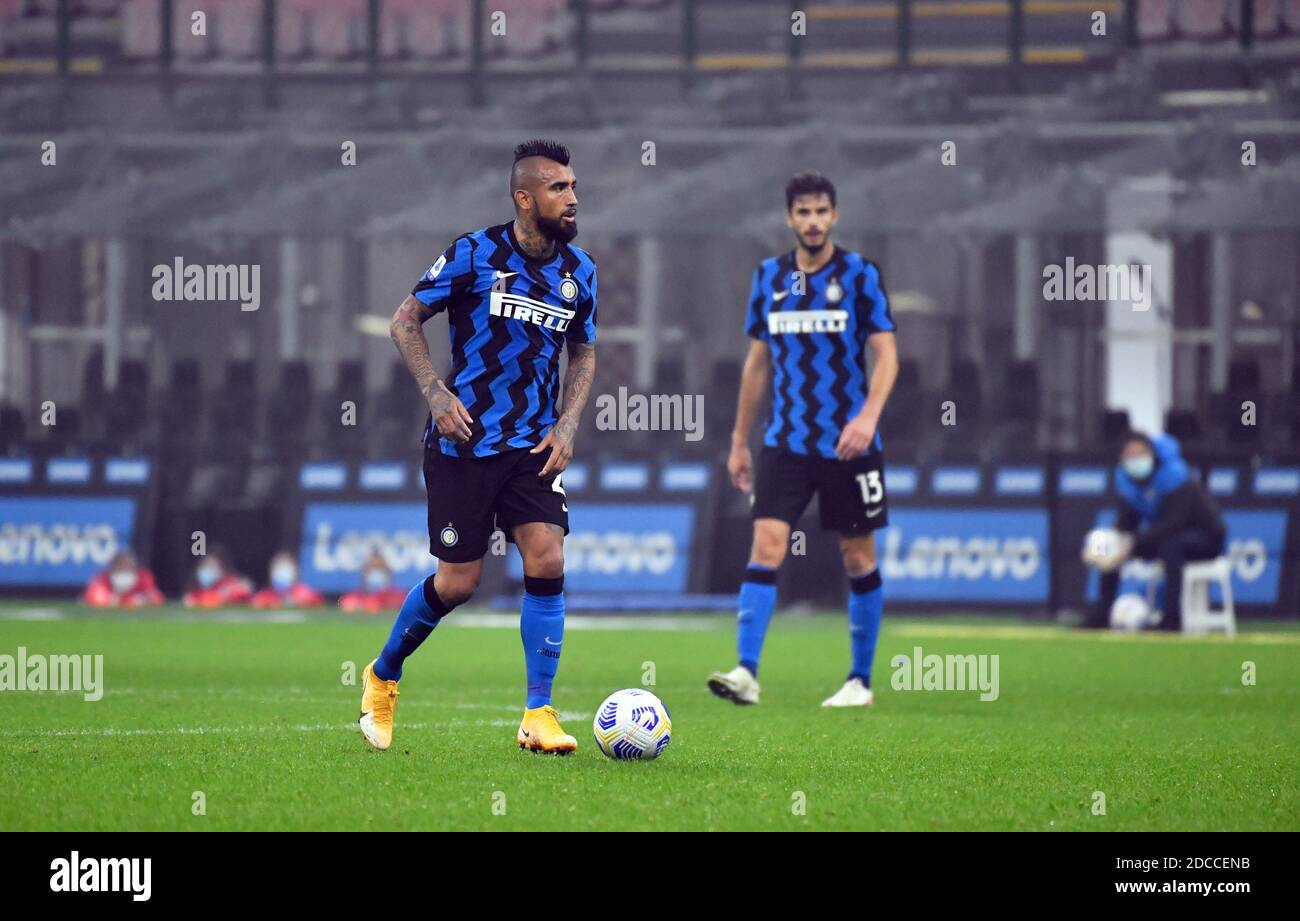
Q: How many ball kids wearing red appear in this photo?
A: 4